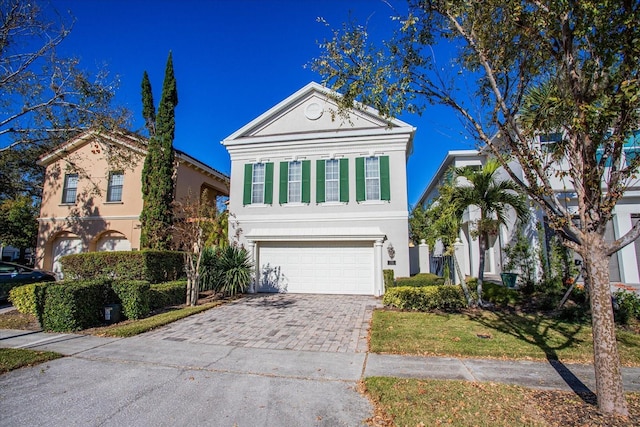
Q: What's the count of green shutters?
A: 8